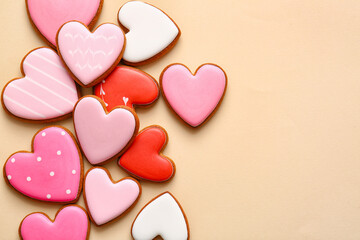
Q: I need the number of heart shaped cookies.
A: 12